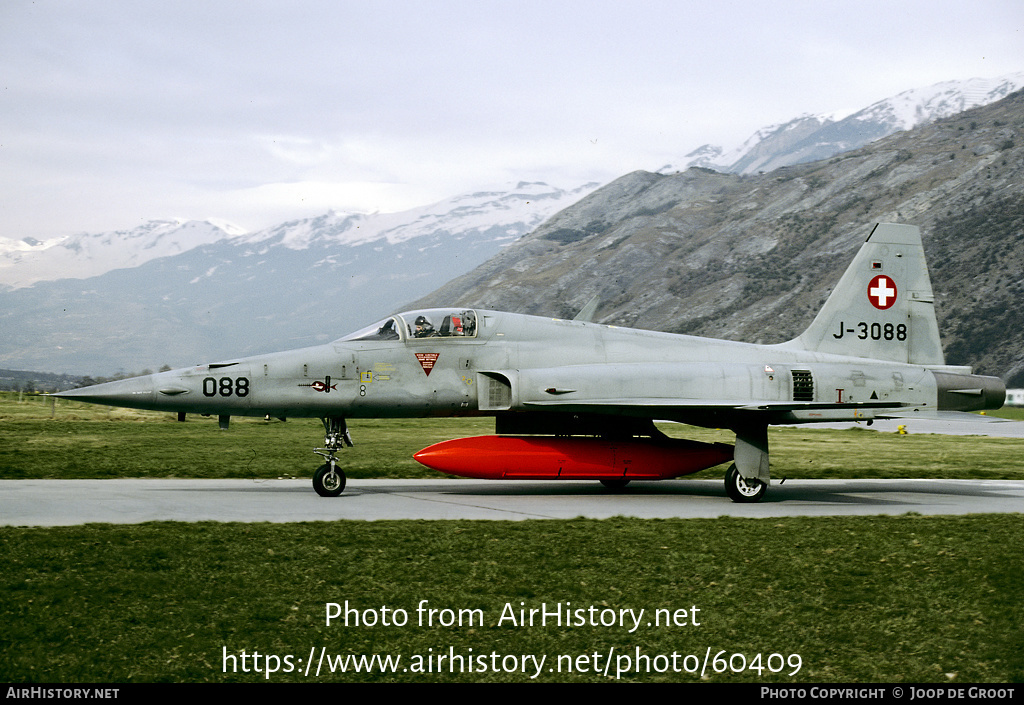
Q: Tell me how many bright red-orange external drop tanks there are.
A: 1